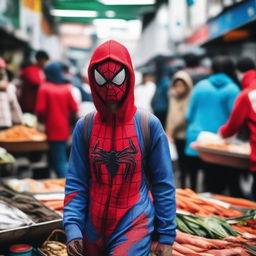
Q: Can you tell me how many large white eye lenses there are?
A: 2